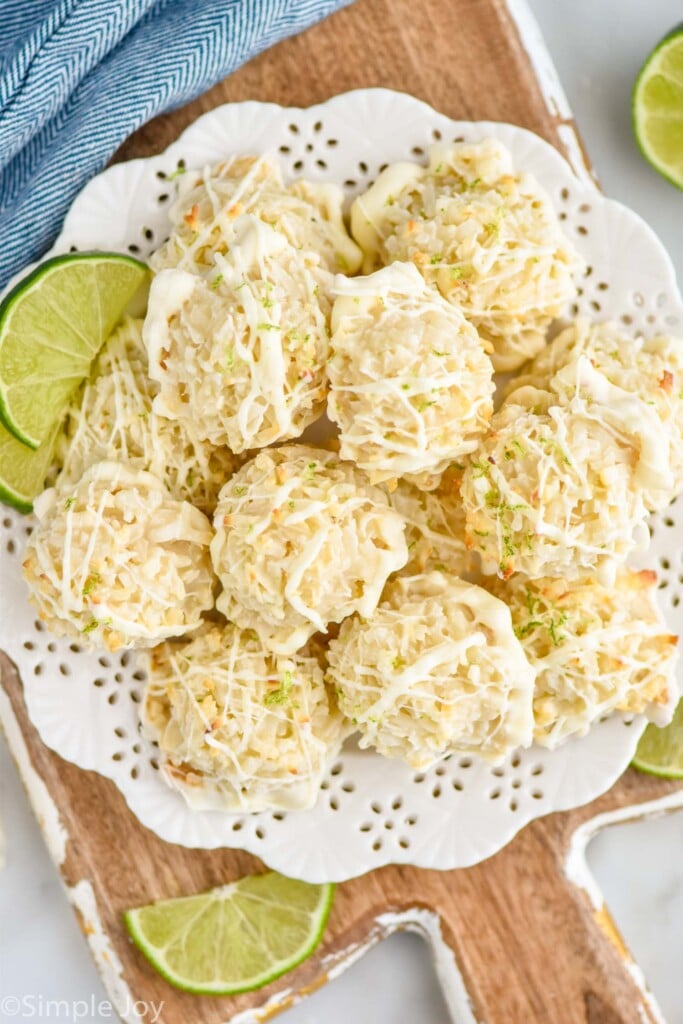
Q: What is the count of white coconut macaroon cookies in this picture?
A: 13